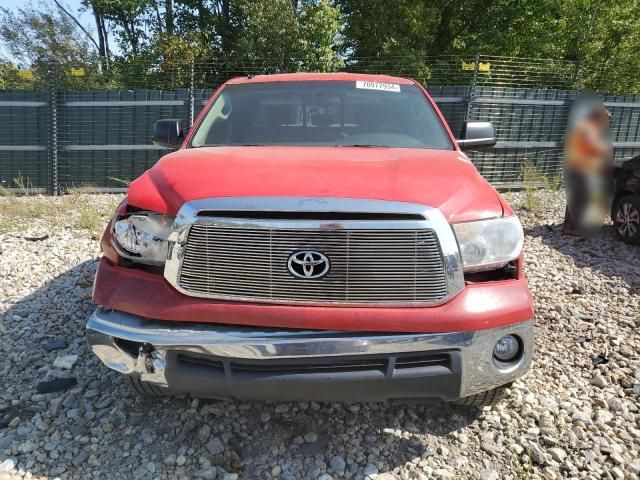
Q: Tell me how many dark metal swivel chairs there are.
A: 0